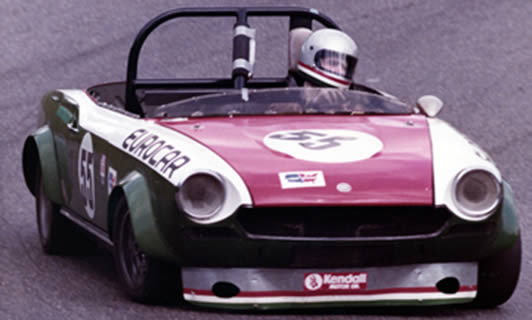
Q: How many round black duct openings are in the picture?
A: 2